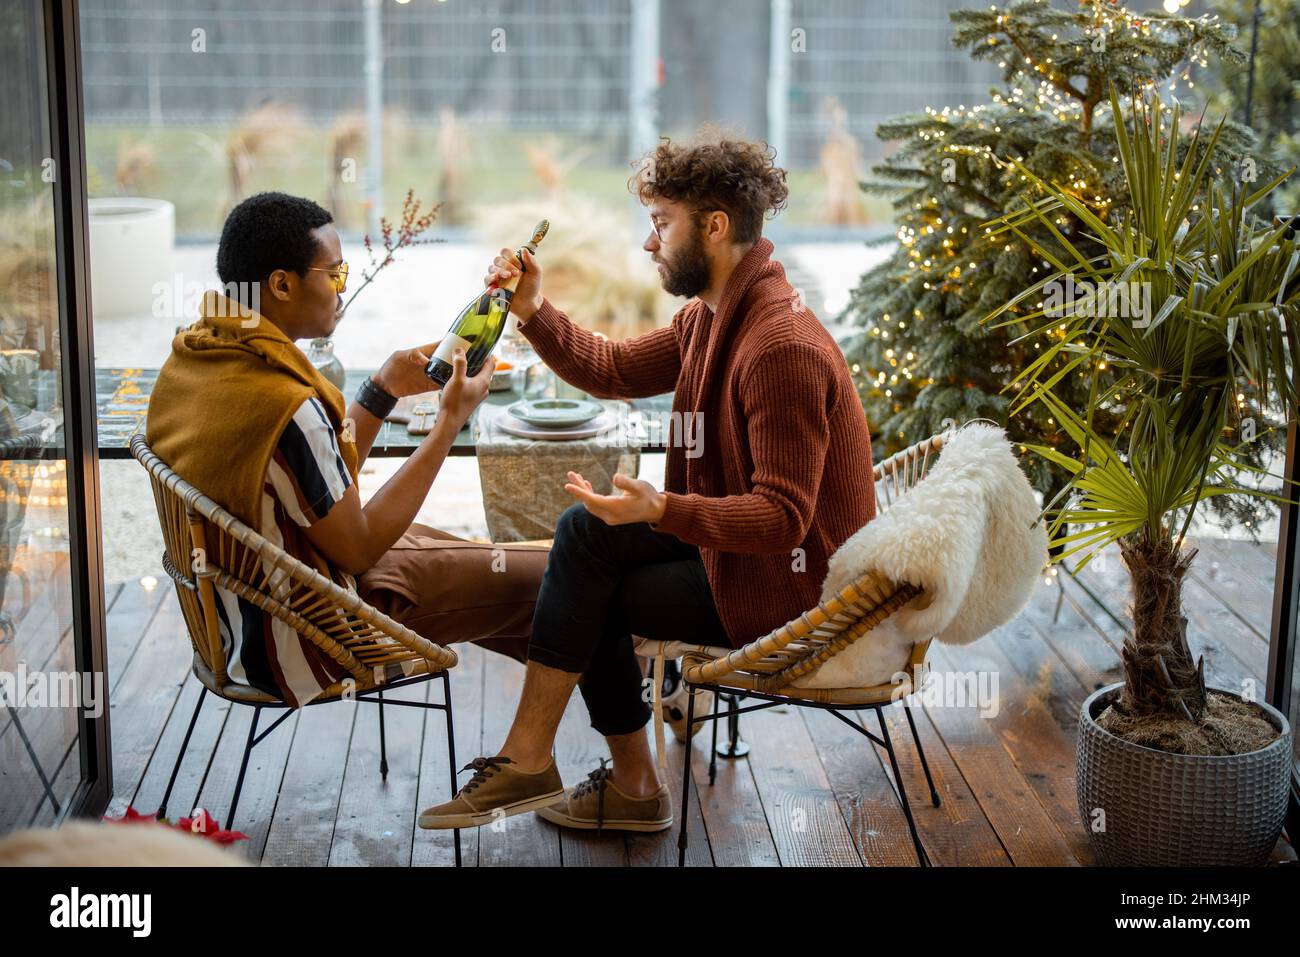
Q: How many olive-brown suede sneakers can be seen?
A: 2